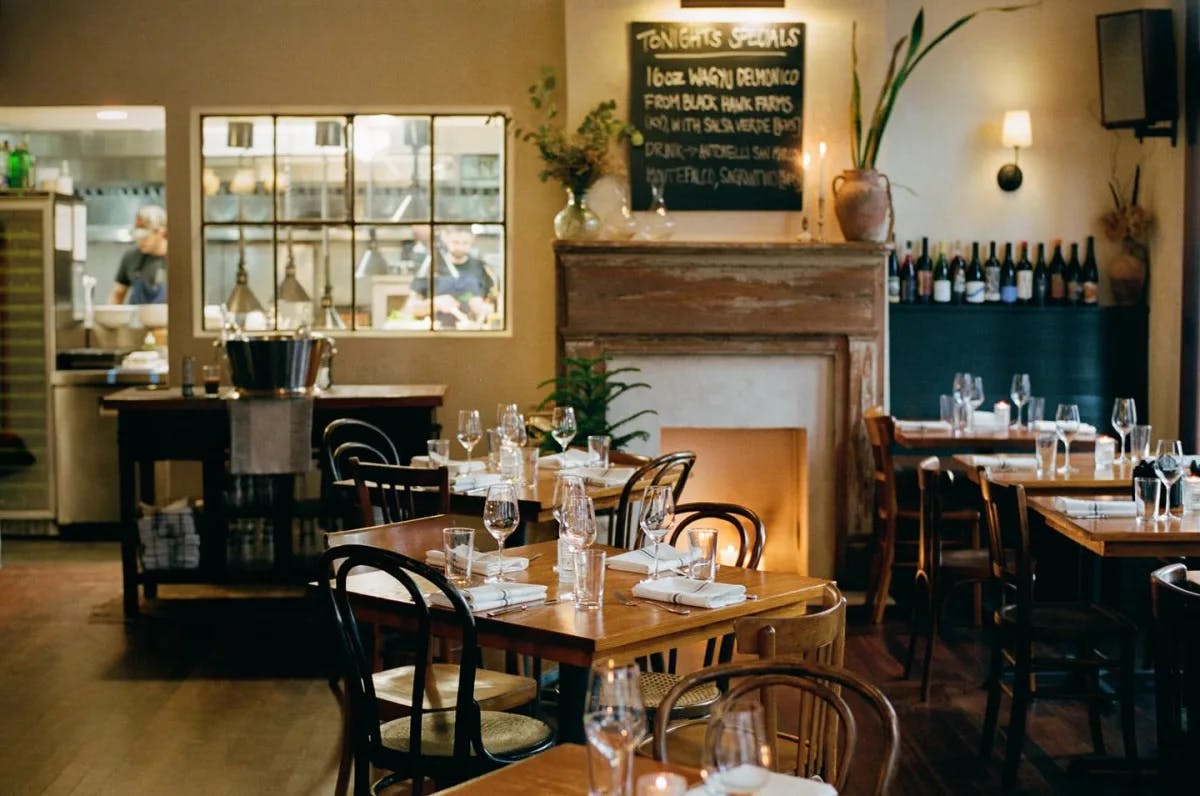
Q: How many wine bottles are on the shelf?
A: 13